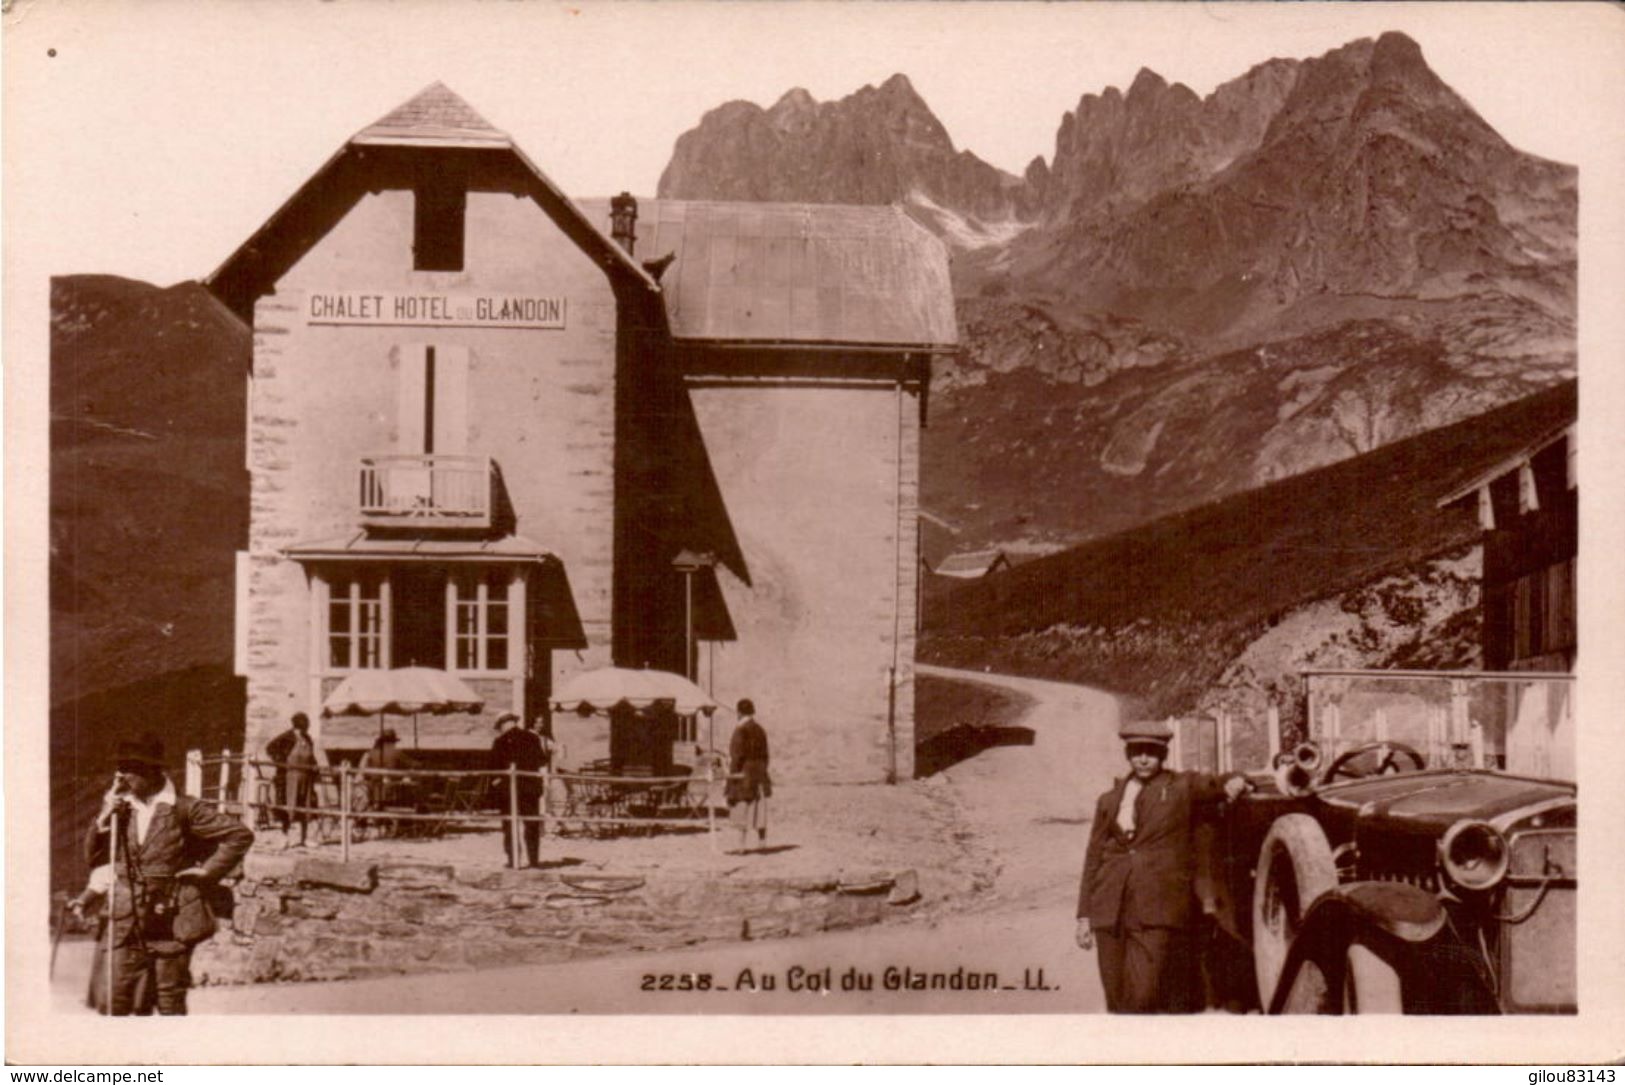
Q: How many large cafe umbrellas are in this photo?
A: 2